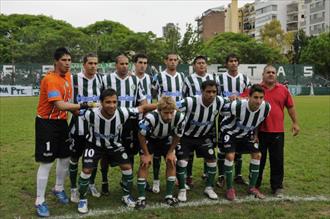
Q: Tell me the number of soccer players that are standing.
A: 7